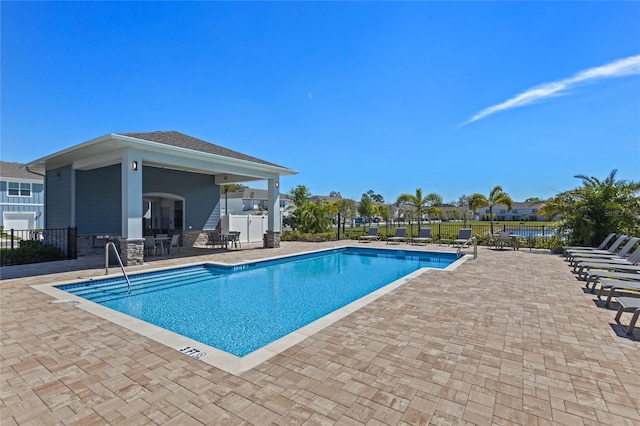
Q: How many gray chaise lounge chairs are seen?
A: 12